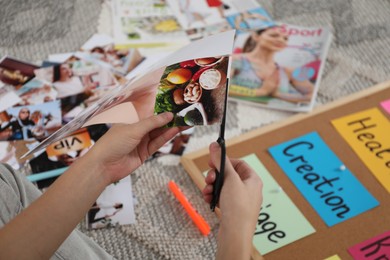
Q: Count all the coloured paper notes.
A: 6